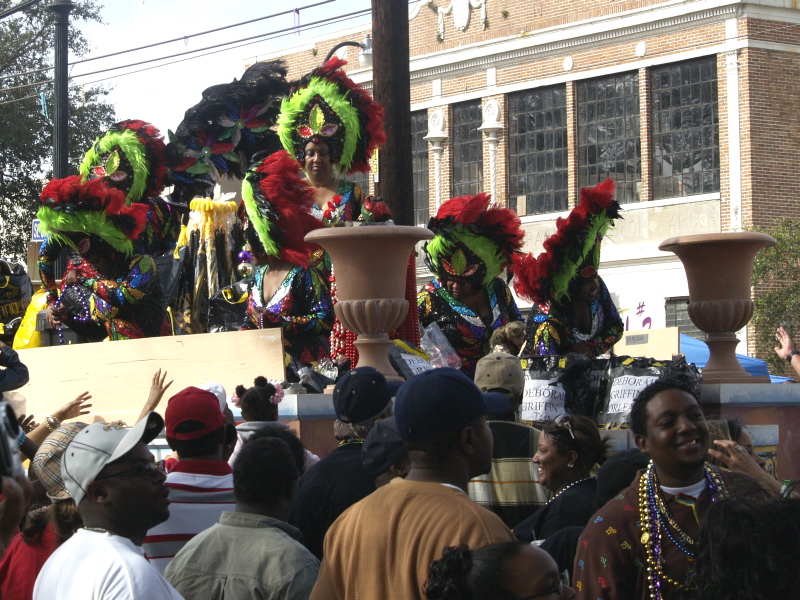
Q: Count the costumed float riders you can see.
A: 6